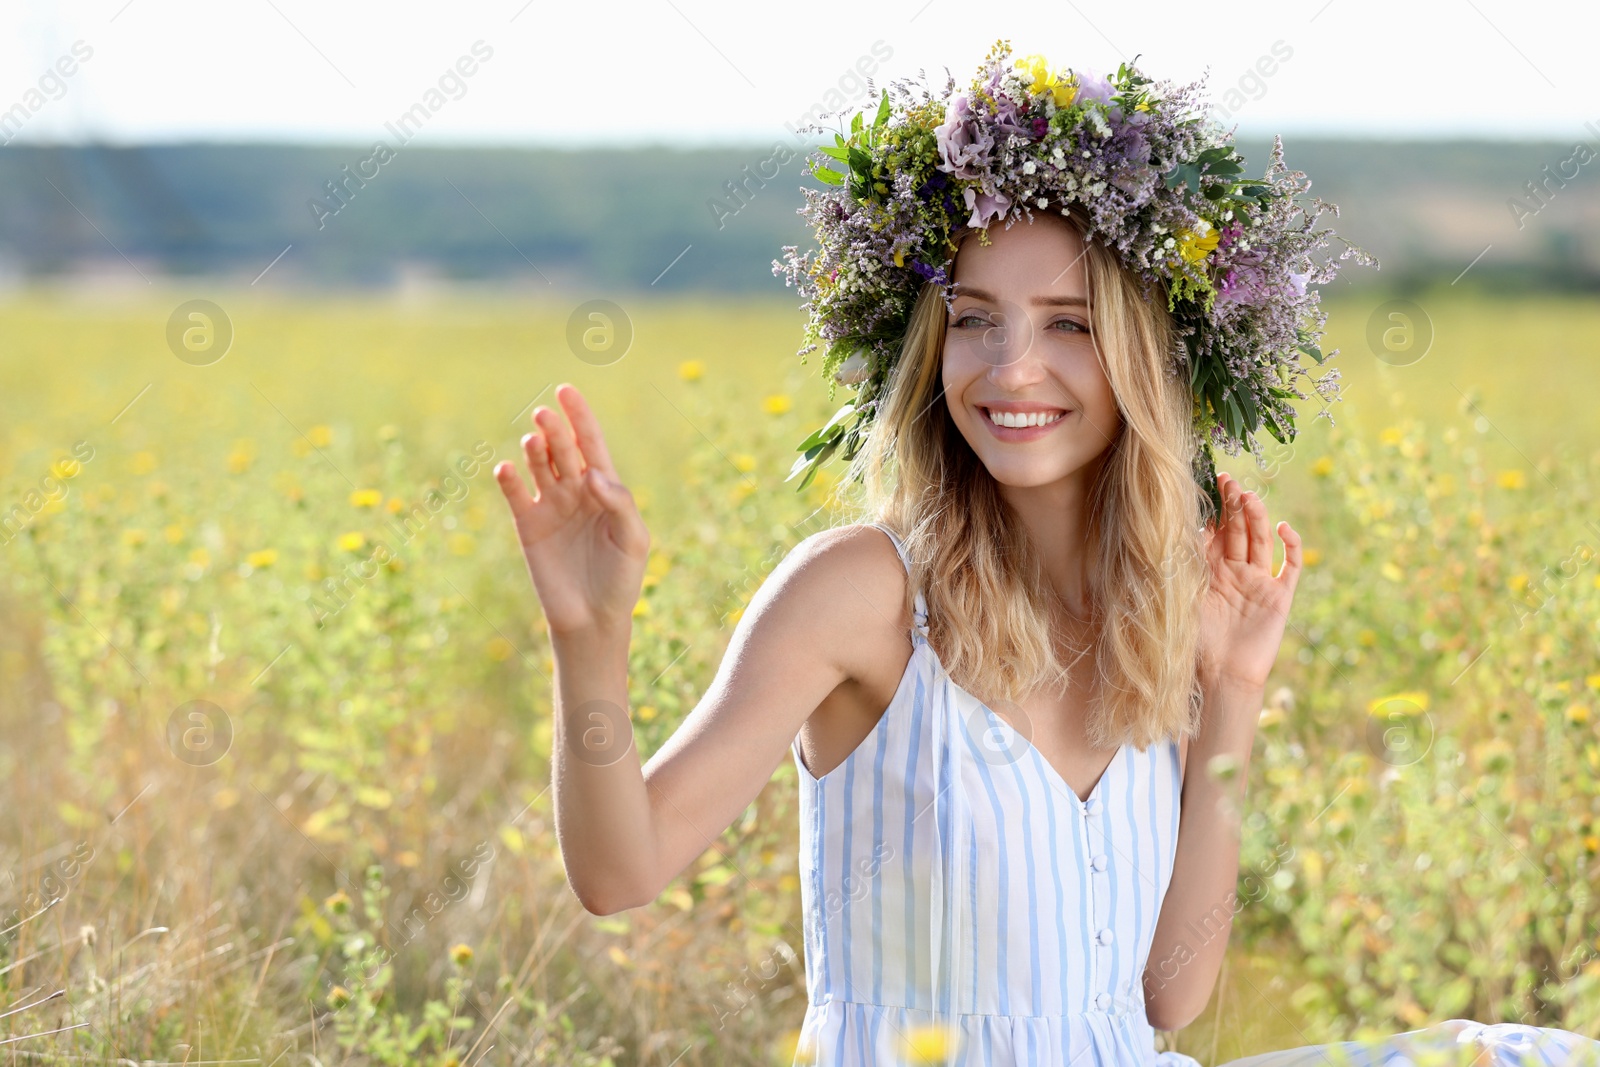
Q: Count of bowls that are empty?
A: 0